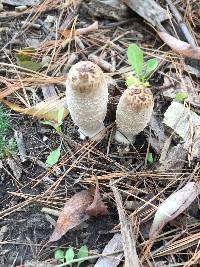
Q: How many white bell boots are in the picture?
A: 0